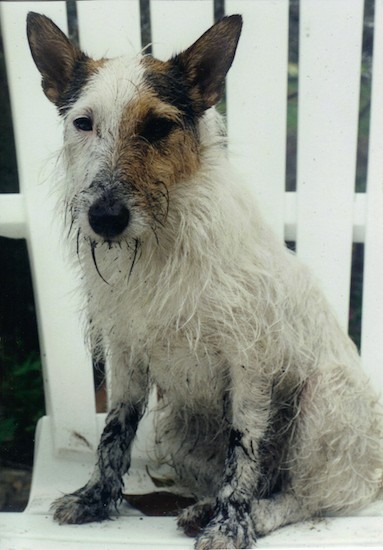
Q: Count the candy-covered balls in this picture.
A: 0